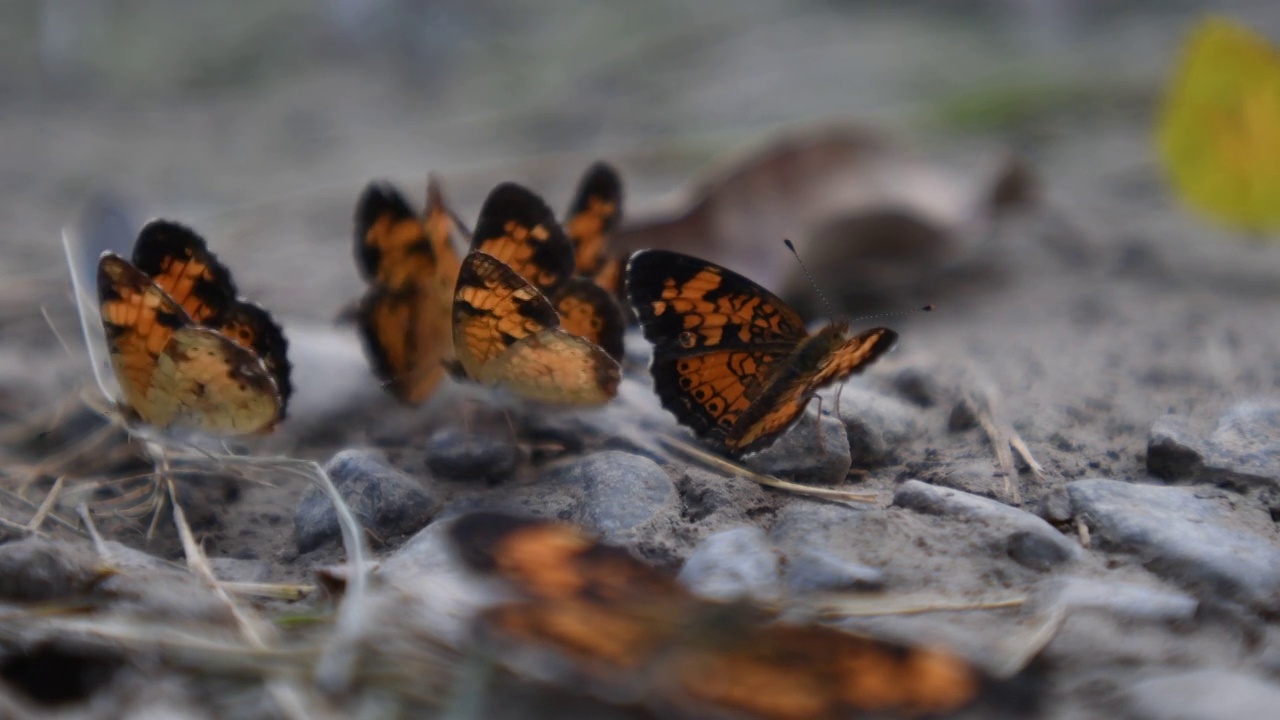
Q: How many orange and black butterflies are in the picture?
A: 6